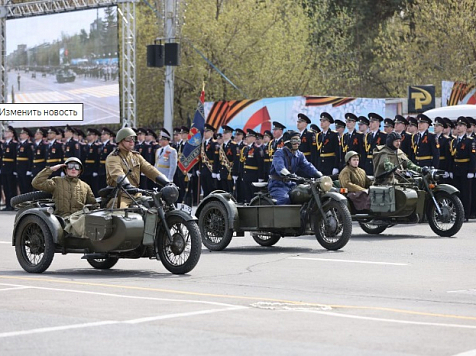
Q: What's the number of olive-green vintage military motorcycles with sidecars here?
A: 3